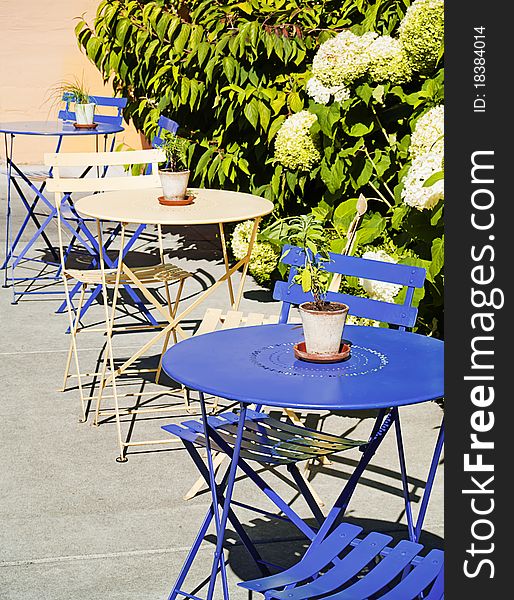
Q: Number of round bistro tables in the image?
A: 3